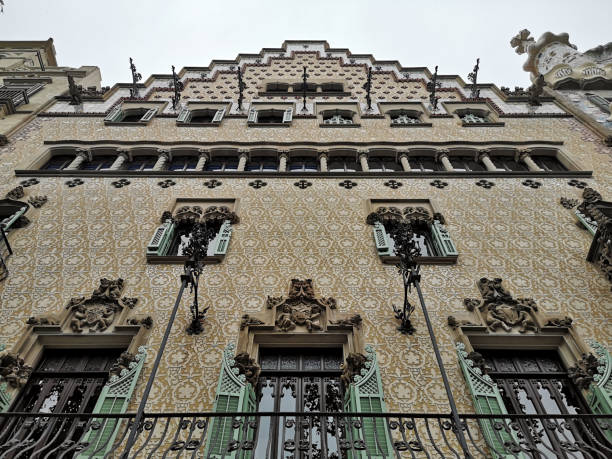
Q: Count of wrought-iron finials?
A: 7